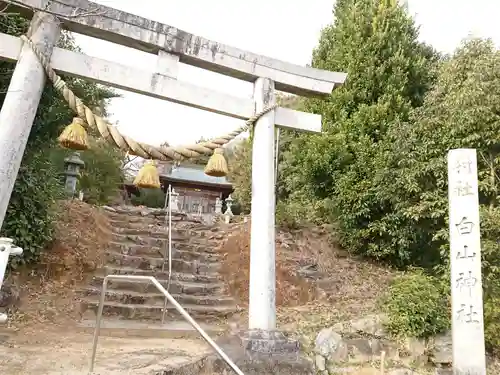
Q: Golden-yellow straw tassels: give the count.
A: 3